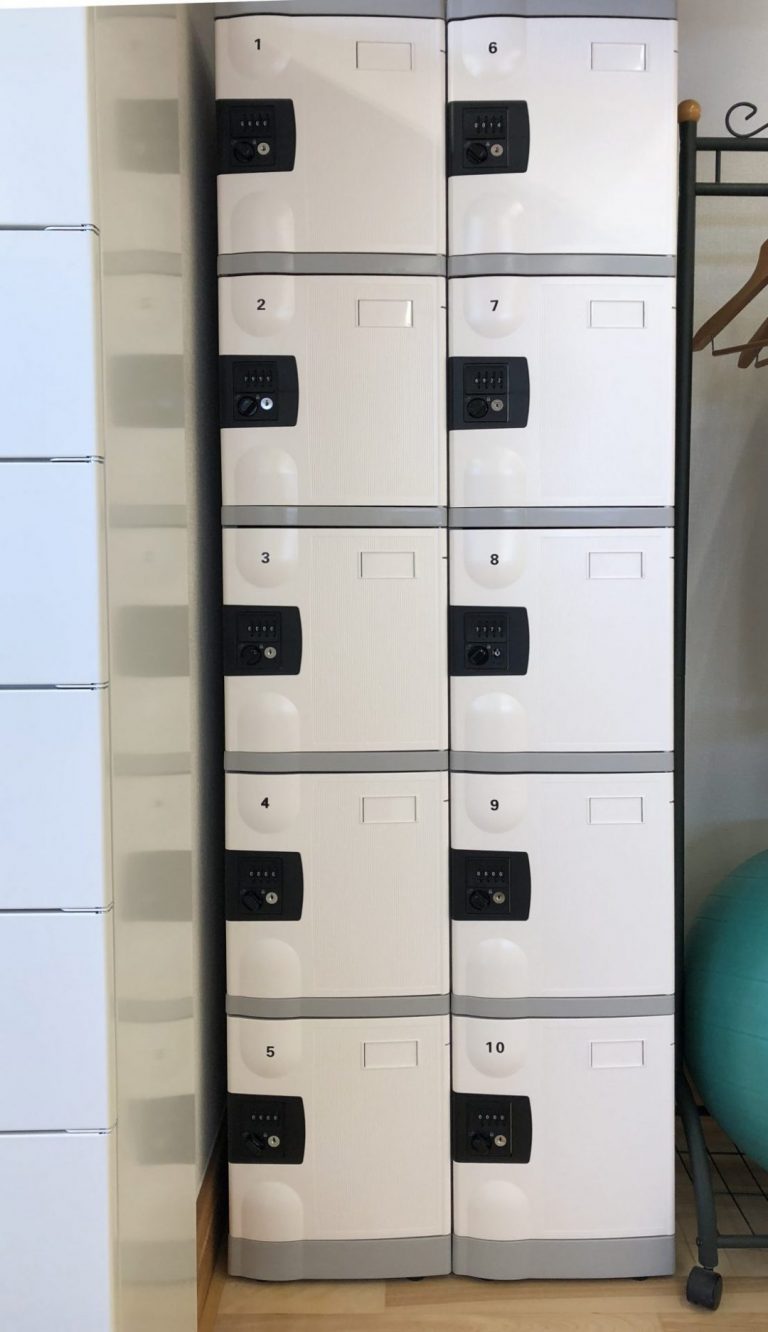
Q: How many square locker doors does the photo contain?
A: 10